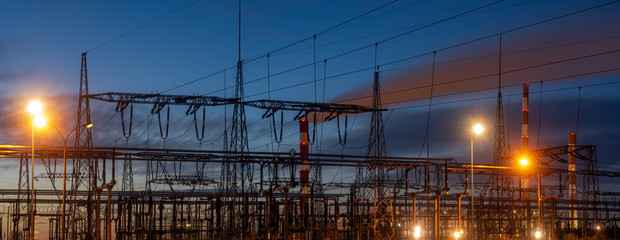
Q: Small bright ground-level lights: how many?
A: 3